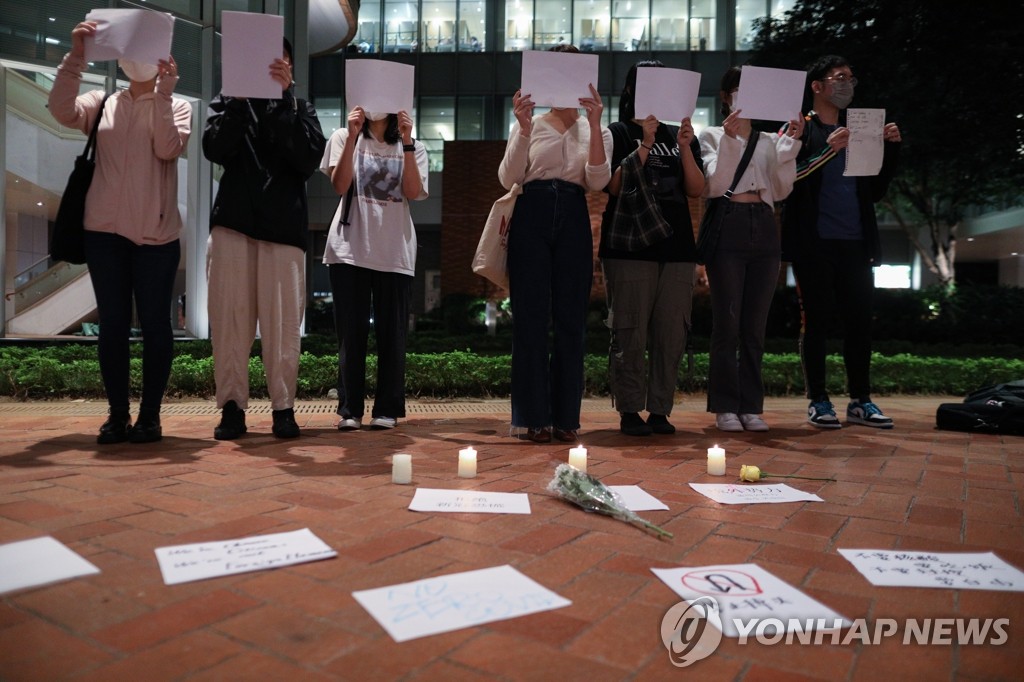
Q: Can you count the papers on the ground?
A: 8